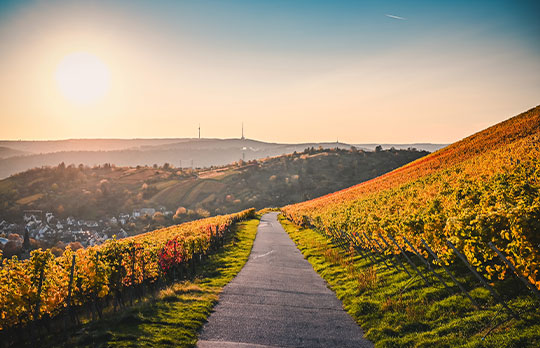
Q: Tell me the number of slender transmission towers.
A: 2